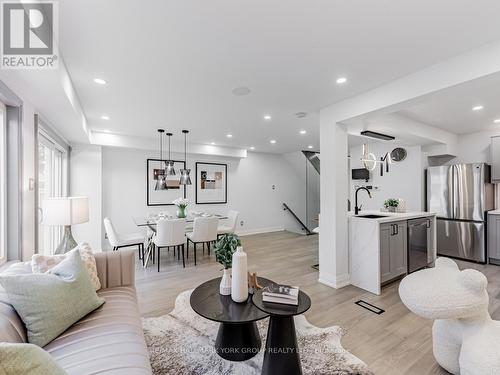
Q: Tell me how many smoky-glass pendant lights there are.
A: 3